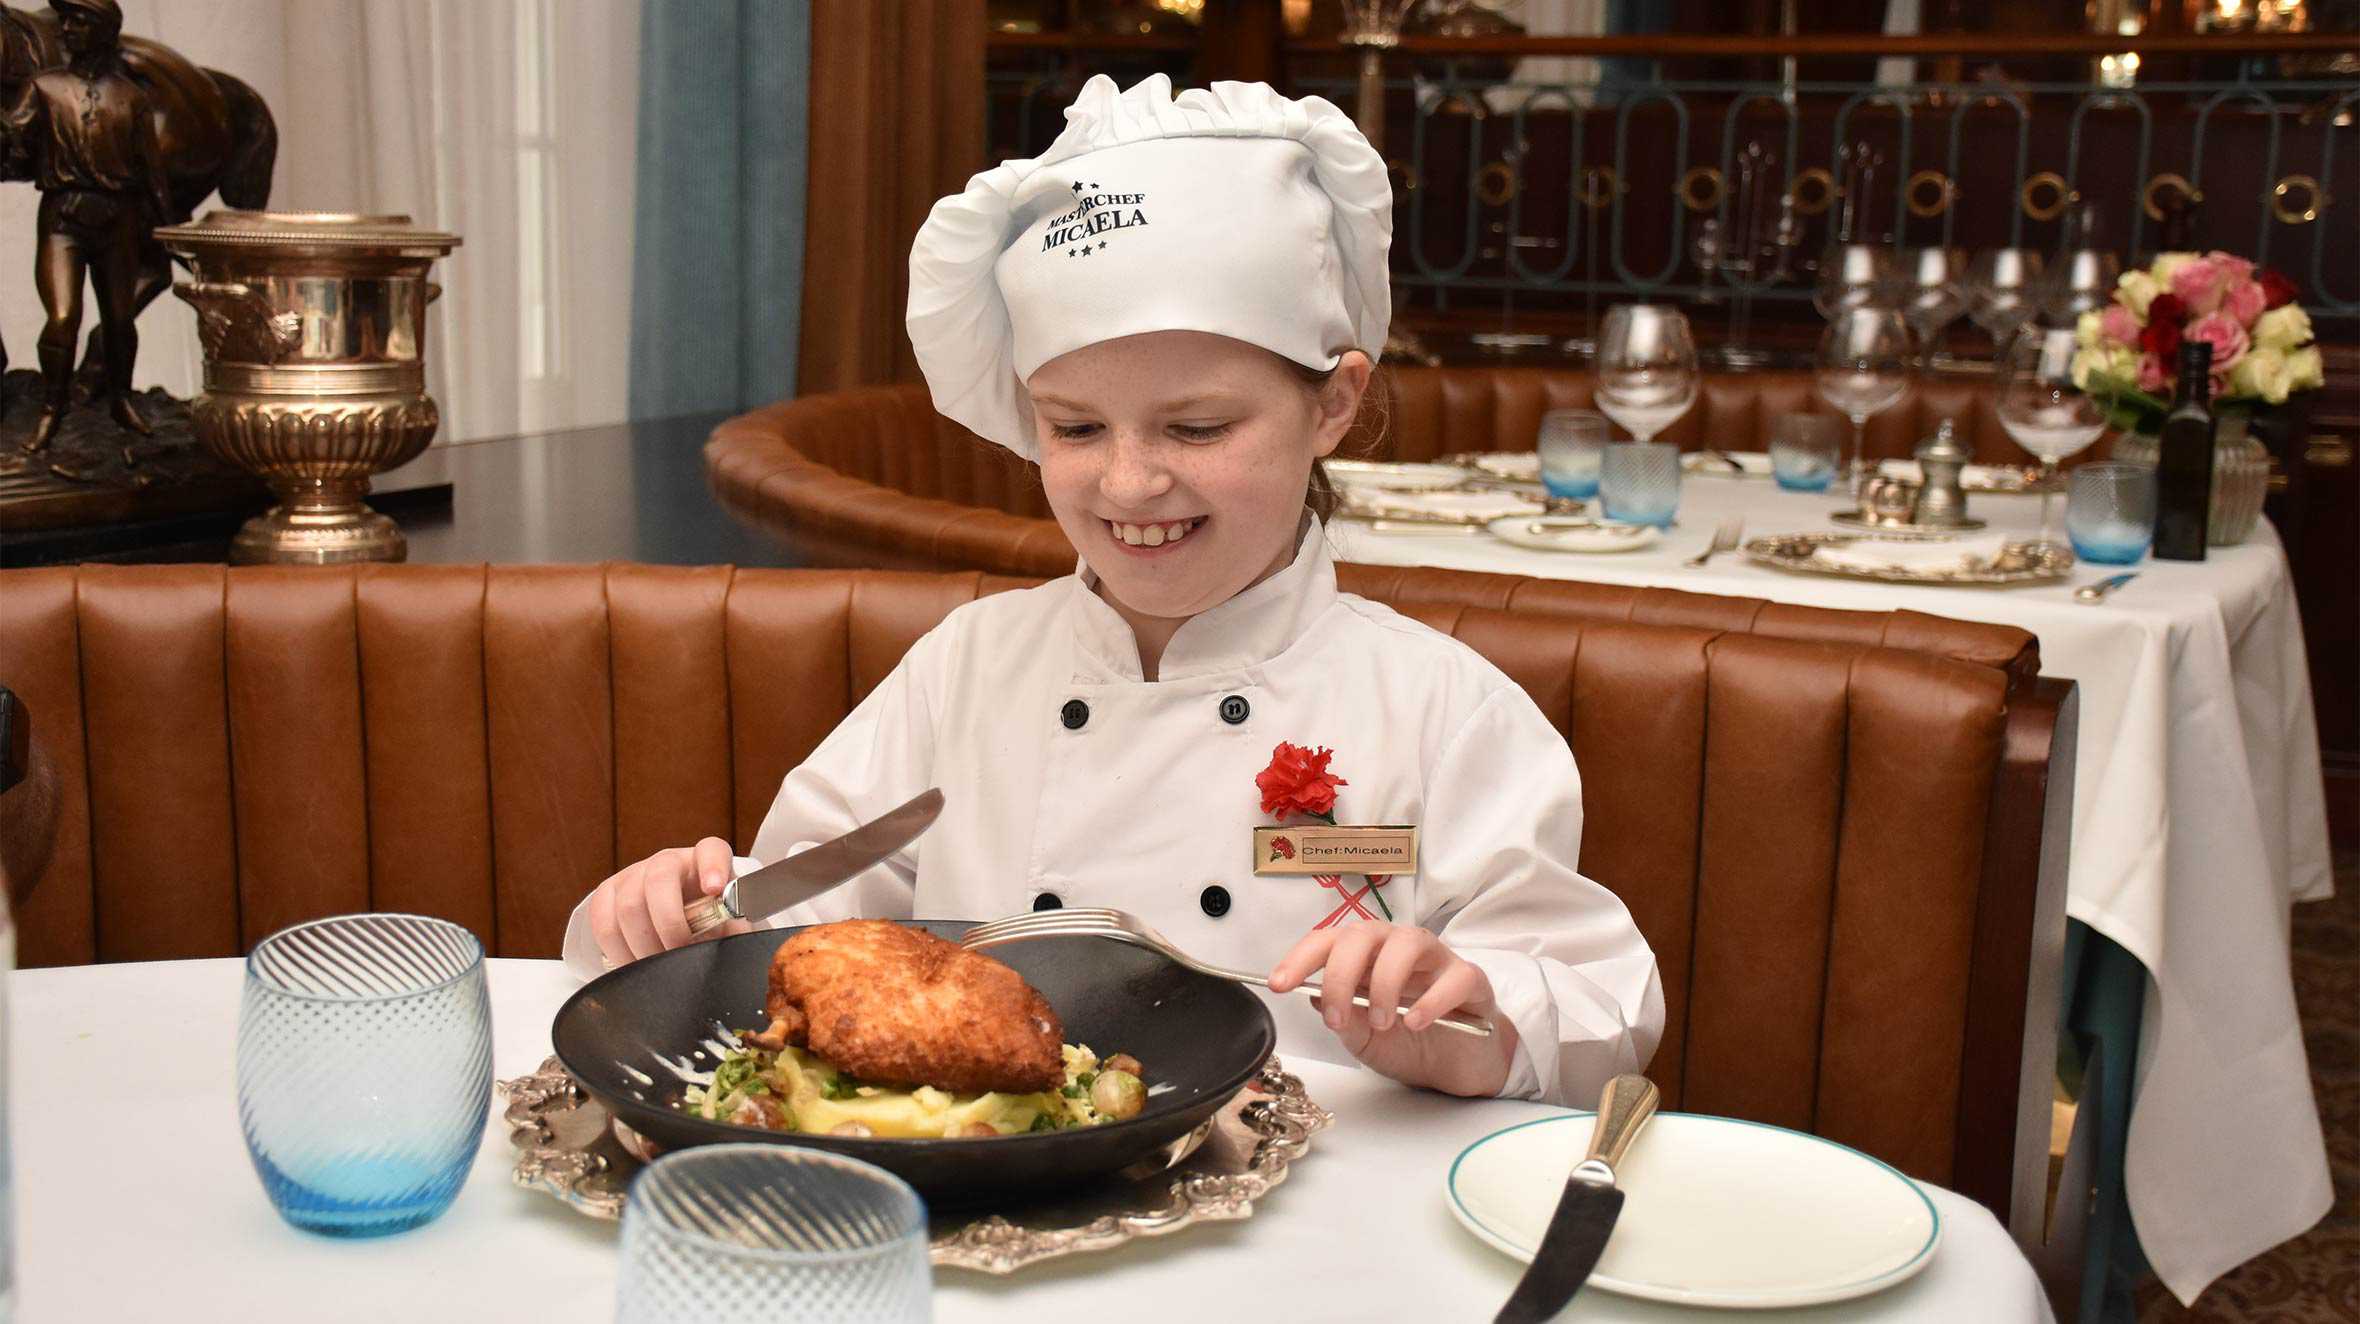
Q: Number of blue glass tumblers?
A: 6